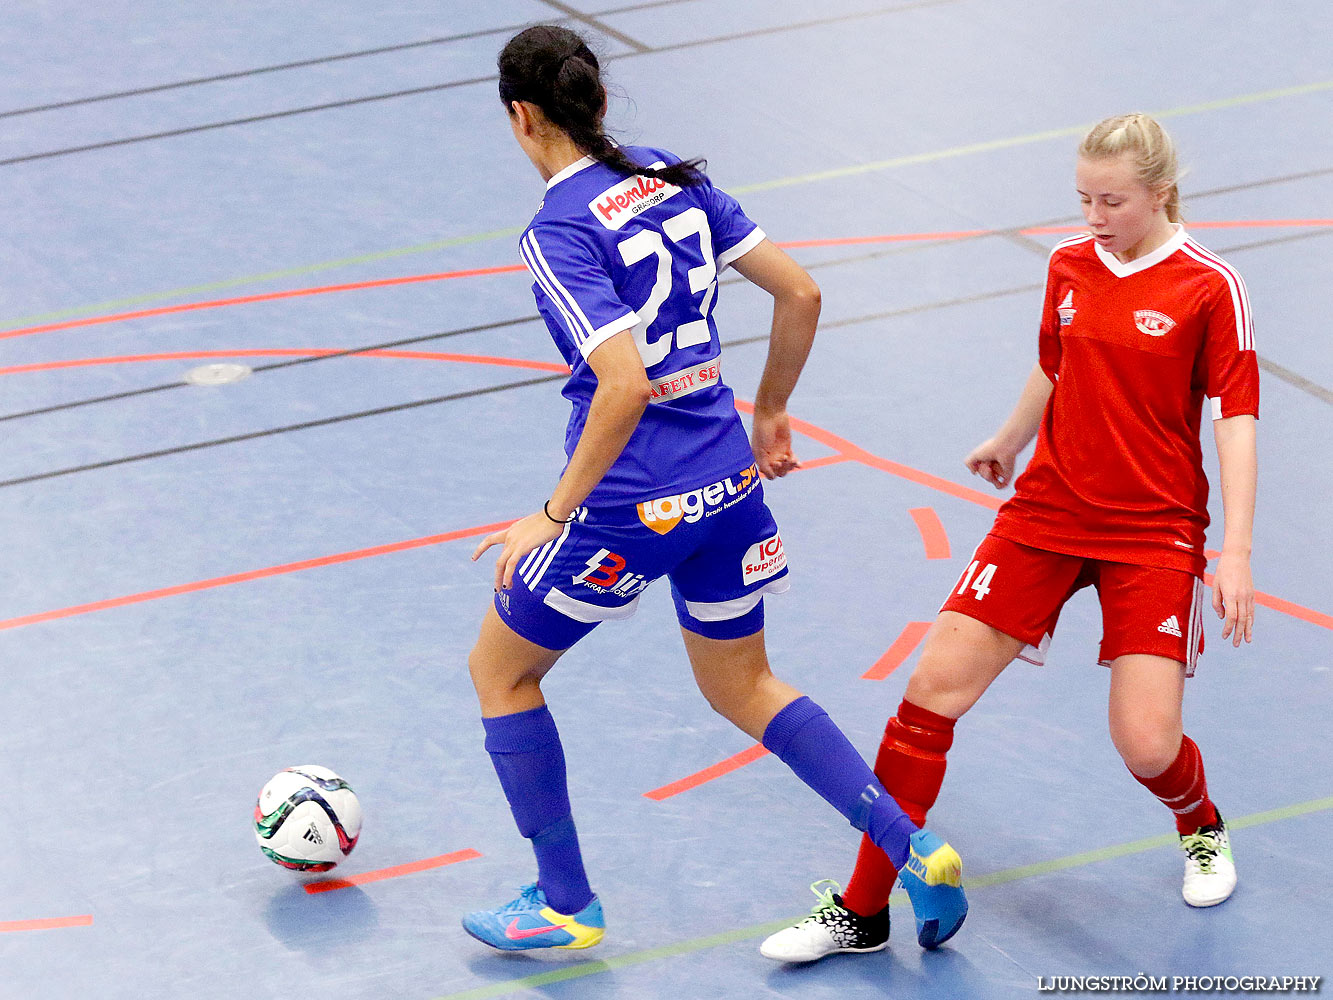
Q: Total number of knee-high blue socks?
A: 2